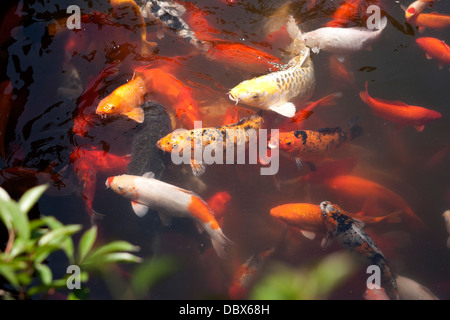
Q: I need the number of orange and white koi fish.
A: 1